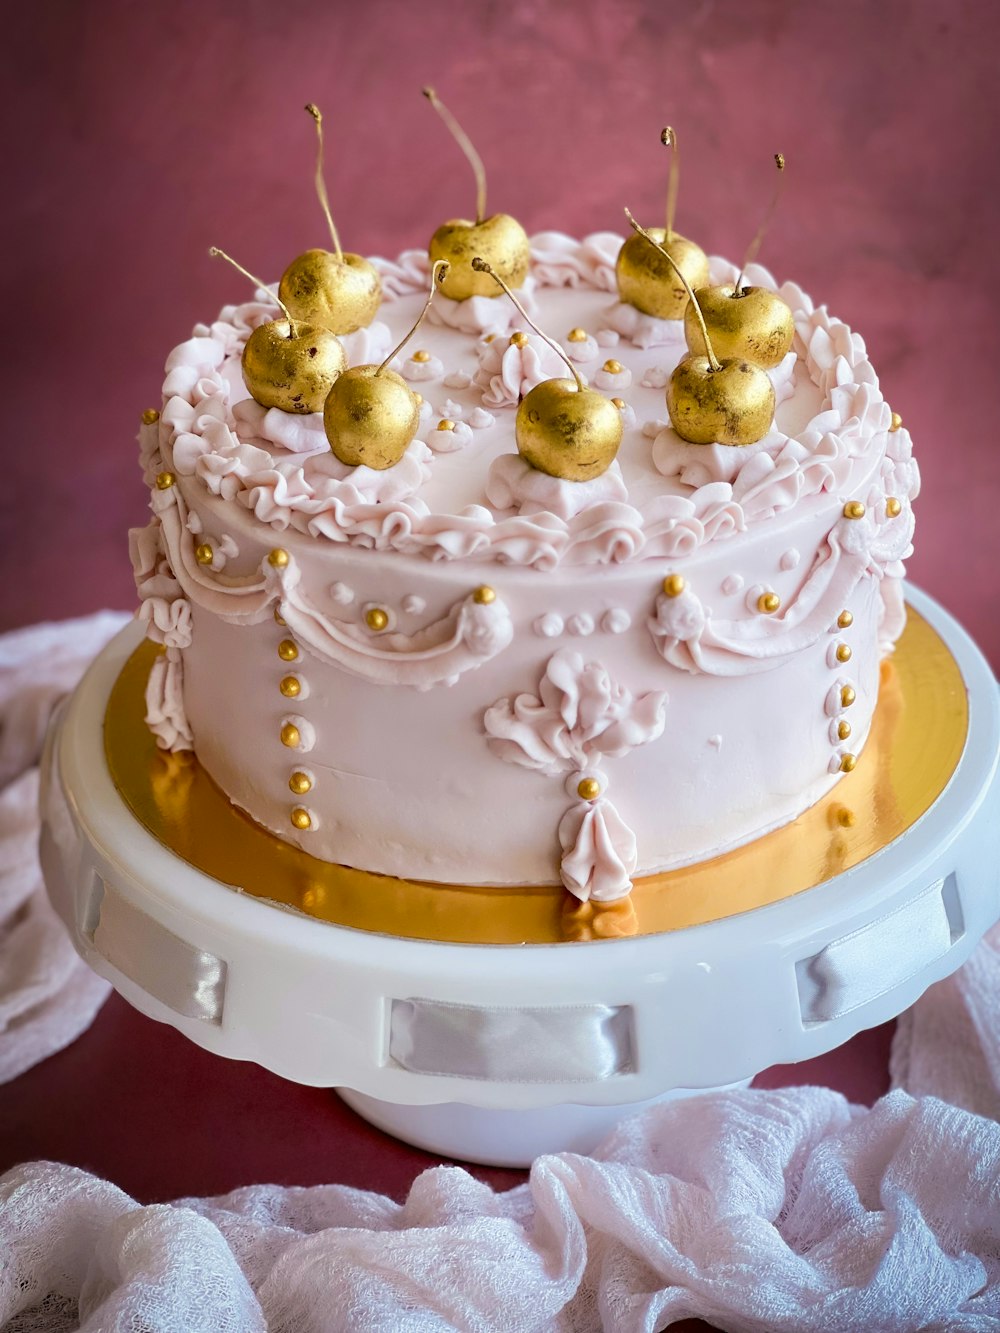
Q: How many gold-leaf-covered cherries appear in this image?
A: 8